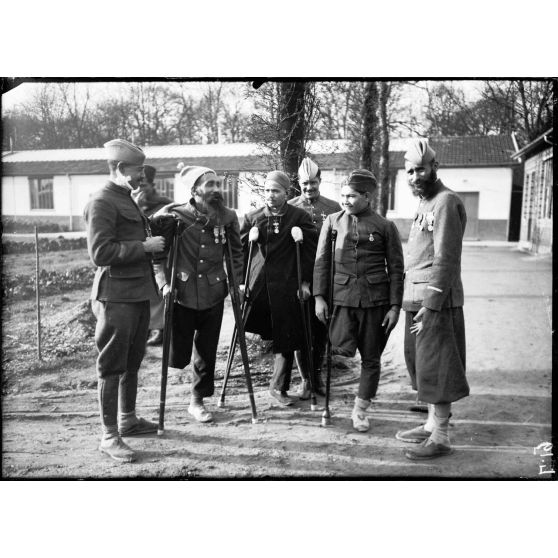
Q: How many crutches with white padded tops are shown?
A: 2